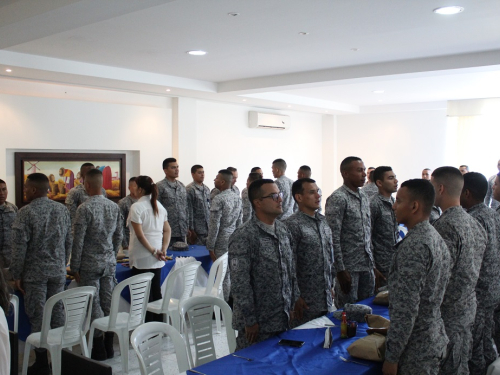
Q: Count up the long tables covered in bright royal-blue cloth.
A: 2